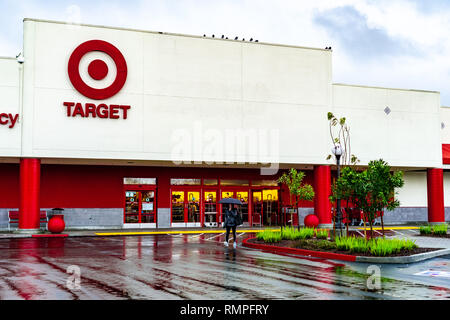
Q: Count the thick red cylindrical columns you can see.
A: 3